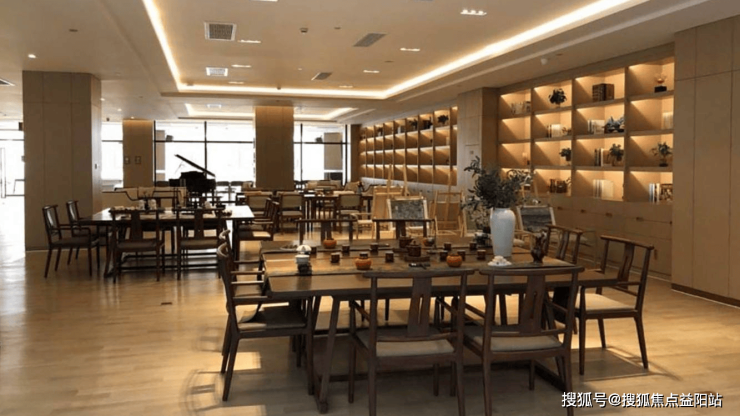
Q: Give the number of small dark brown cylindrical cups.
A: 10